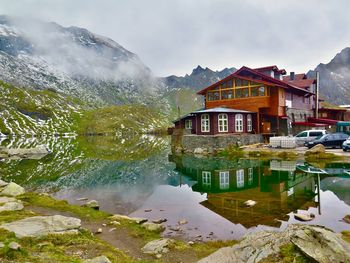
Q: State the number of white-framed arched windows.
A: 4